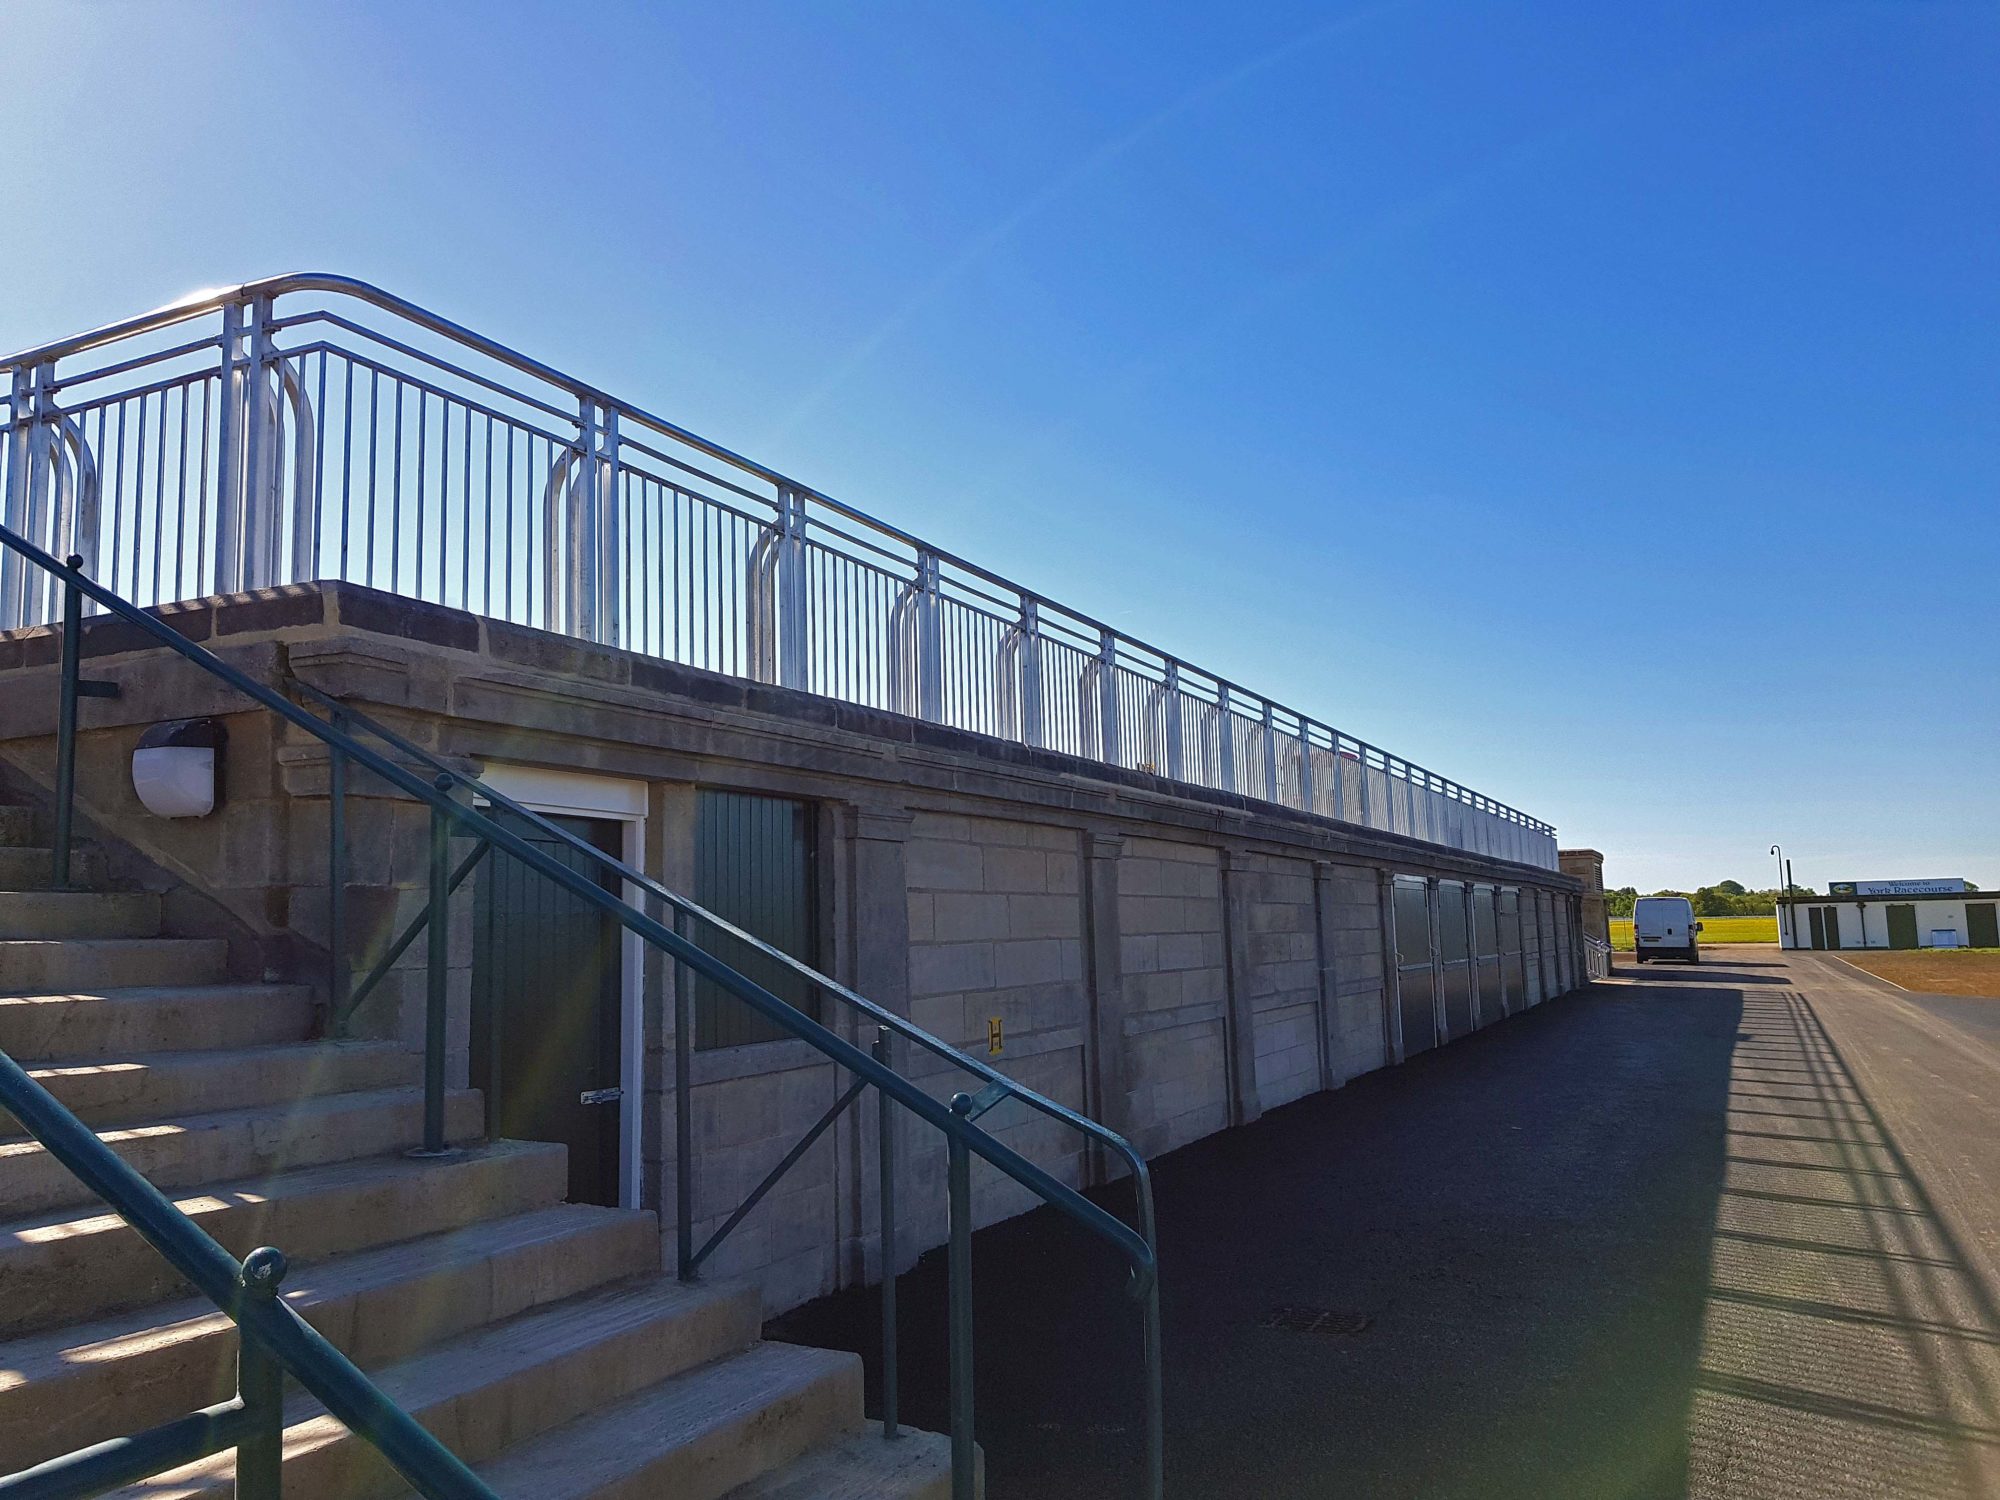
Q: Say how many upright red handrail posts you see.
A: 0